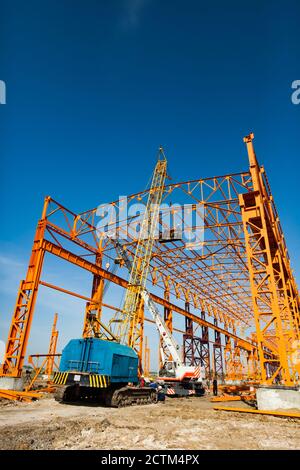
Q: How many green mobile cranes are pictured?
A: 0